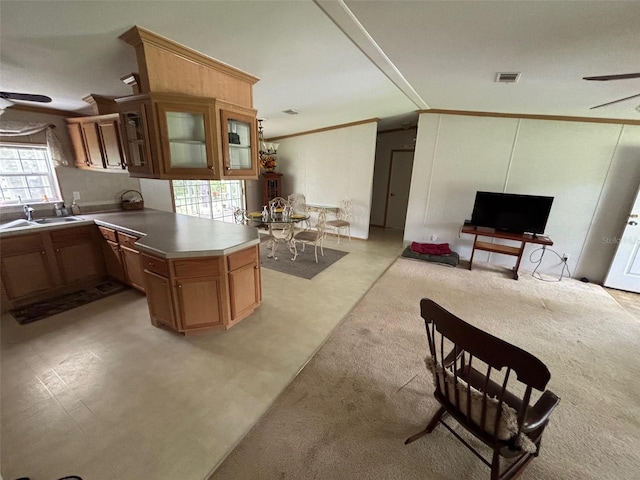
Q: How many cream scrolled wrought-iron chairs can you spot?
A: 5